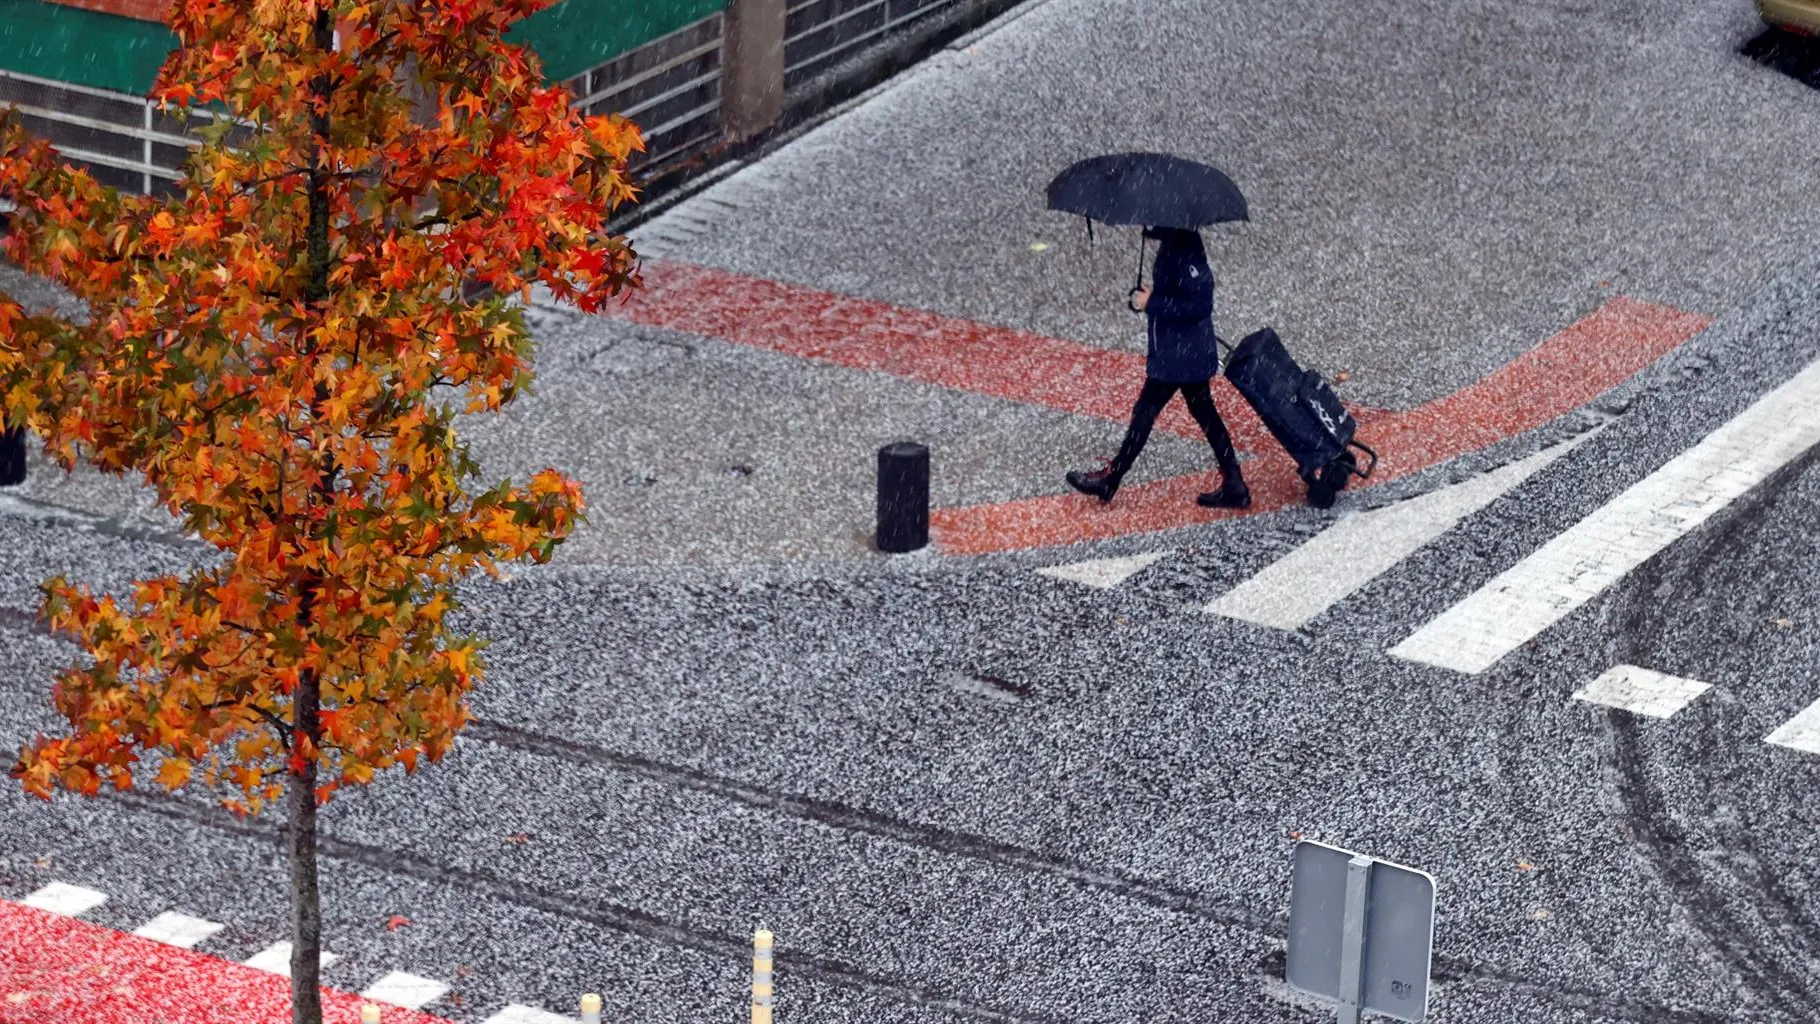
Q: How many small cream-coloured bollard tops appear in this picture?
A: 3